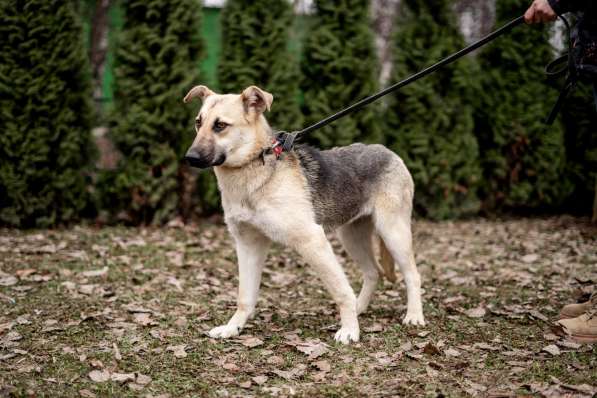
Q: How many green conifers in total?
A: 6